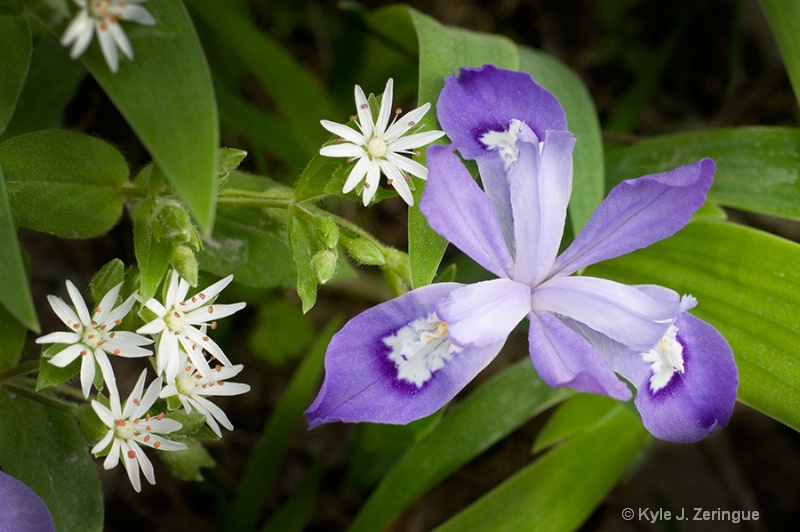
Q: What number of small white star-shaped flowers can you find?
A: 6